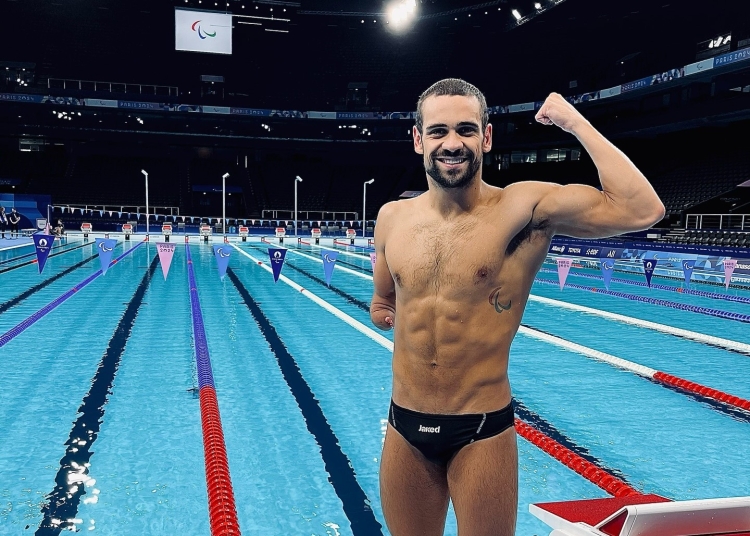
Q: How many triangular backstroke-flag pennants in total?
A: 12